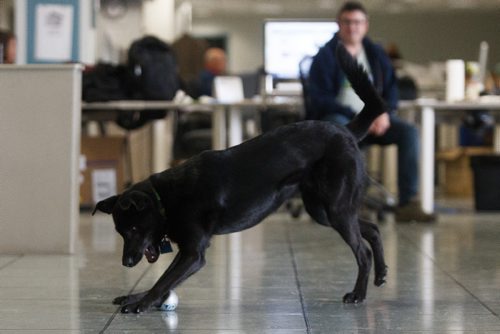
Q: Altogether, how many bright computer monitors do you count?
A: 1